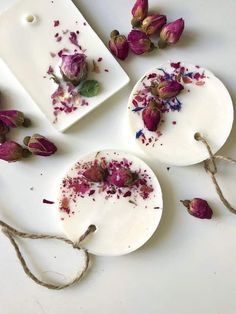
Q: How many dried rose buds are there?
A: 15